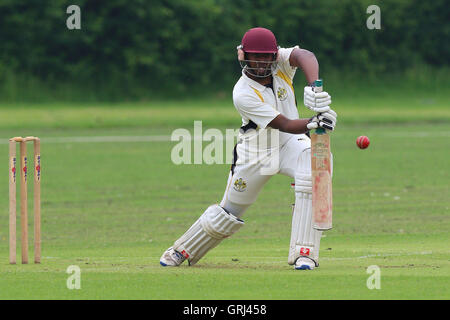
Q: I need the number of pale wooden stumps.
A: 3